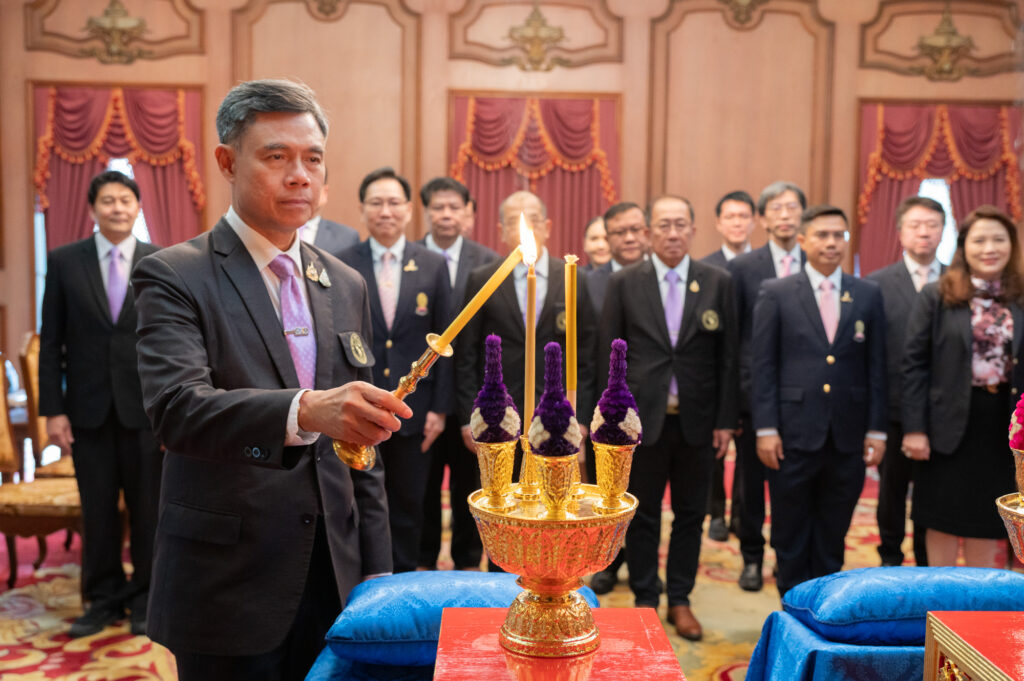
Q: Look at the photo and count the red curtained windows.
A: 3